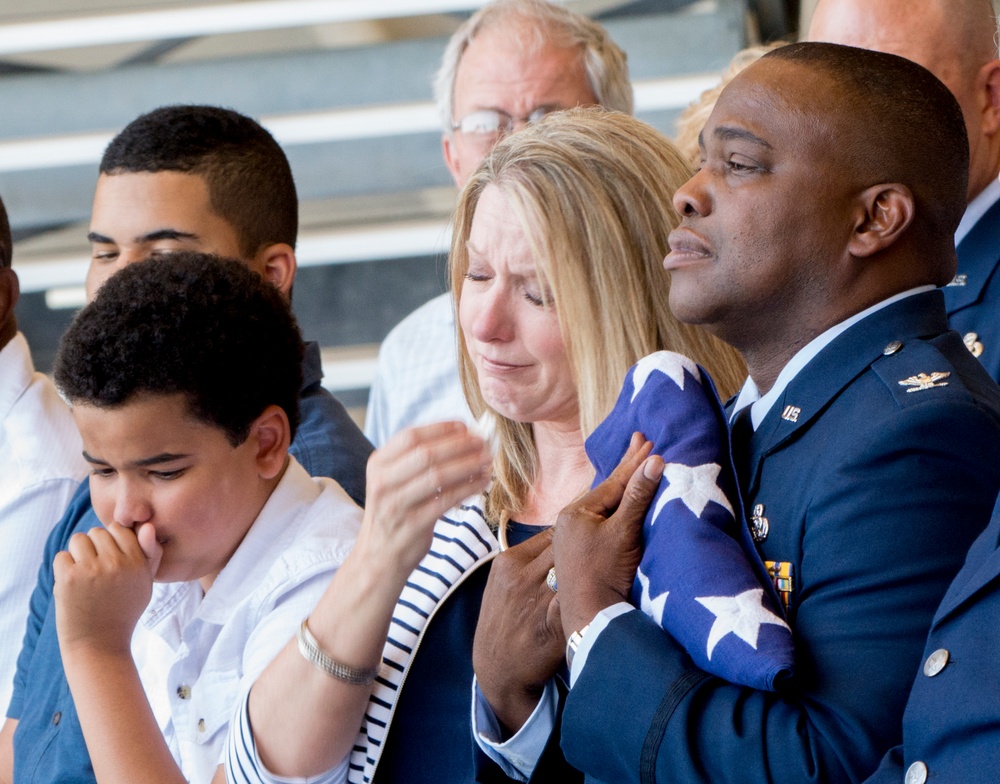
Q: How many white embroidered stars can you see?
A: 4